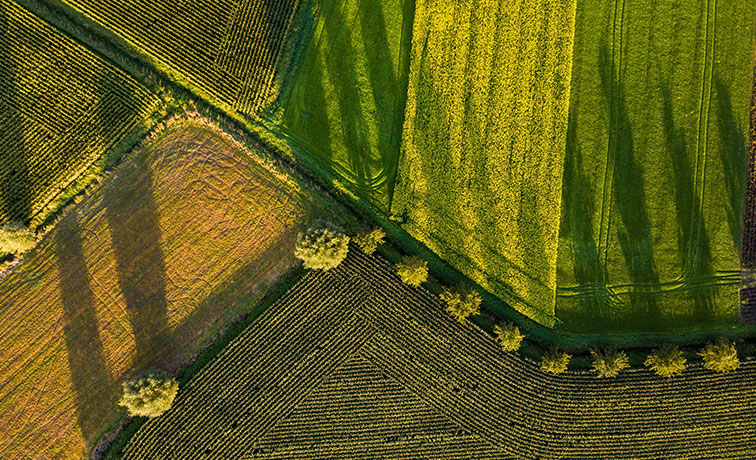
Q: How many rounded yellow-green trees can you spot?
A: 11